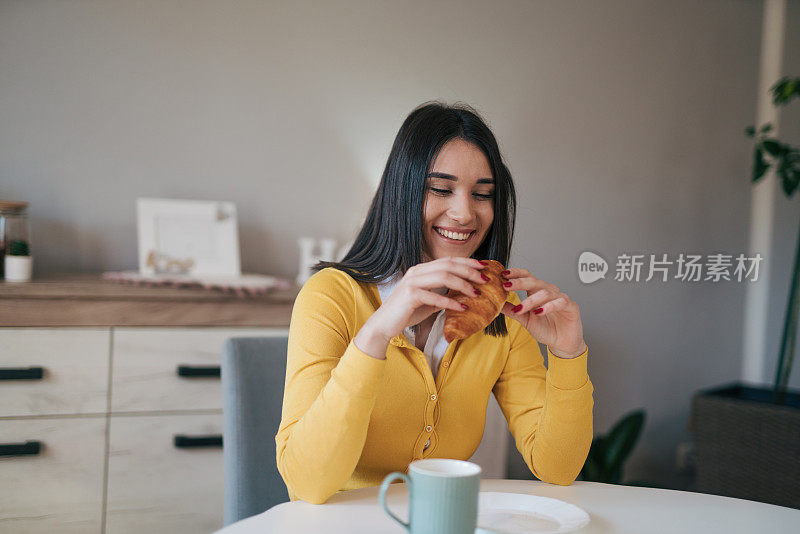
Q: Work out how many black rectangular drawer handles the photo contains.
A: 4